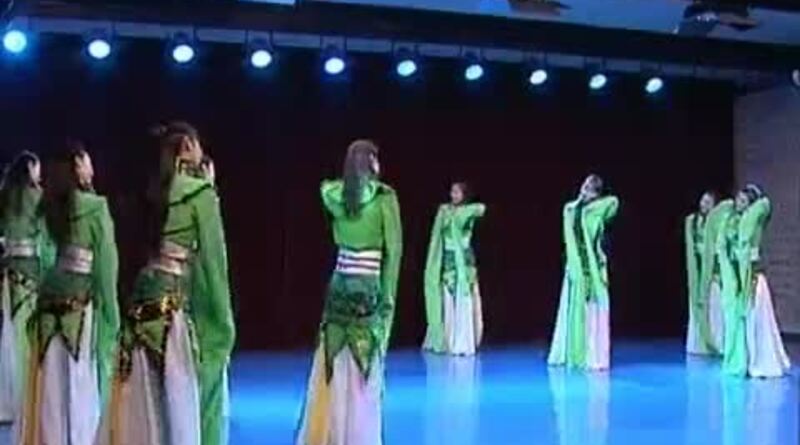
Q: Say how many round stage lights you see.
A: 10